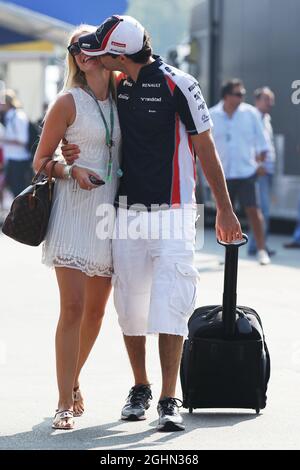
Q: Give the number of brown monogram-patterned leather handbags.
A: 1